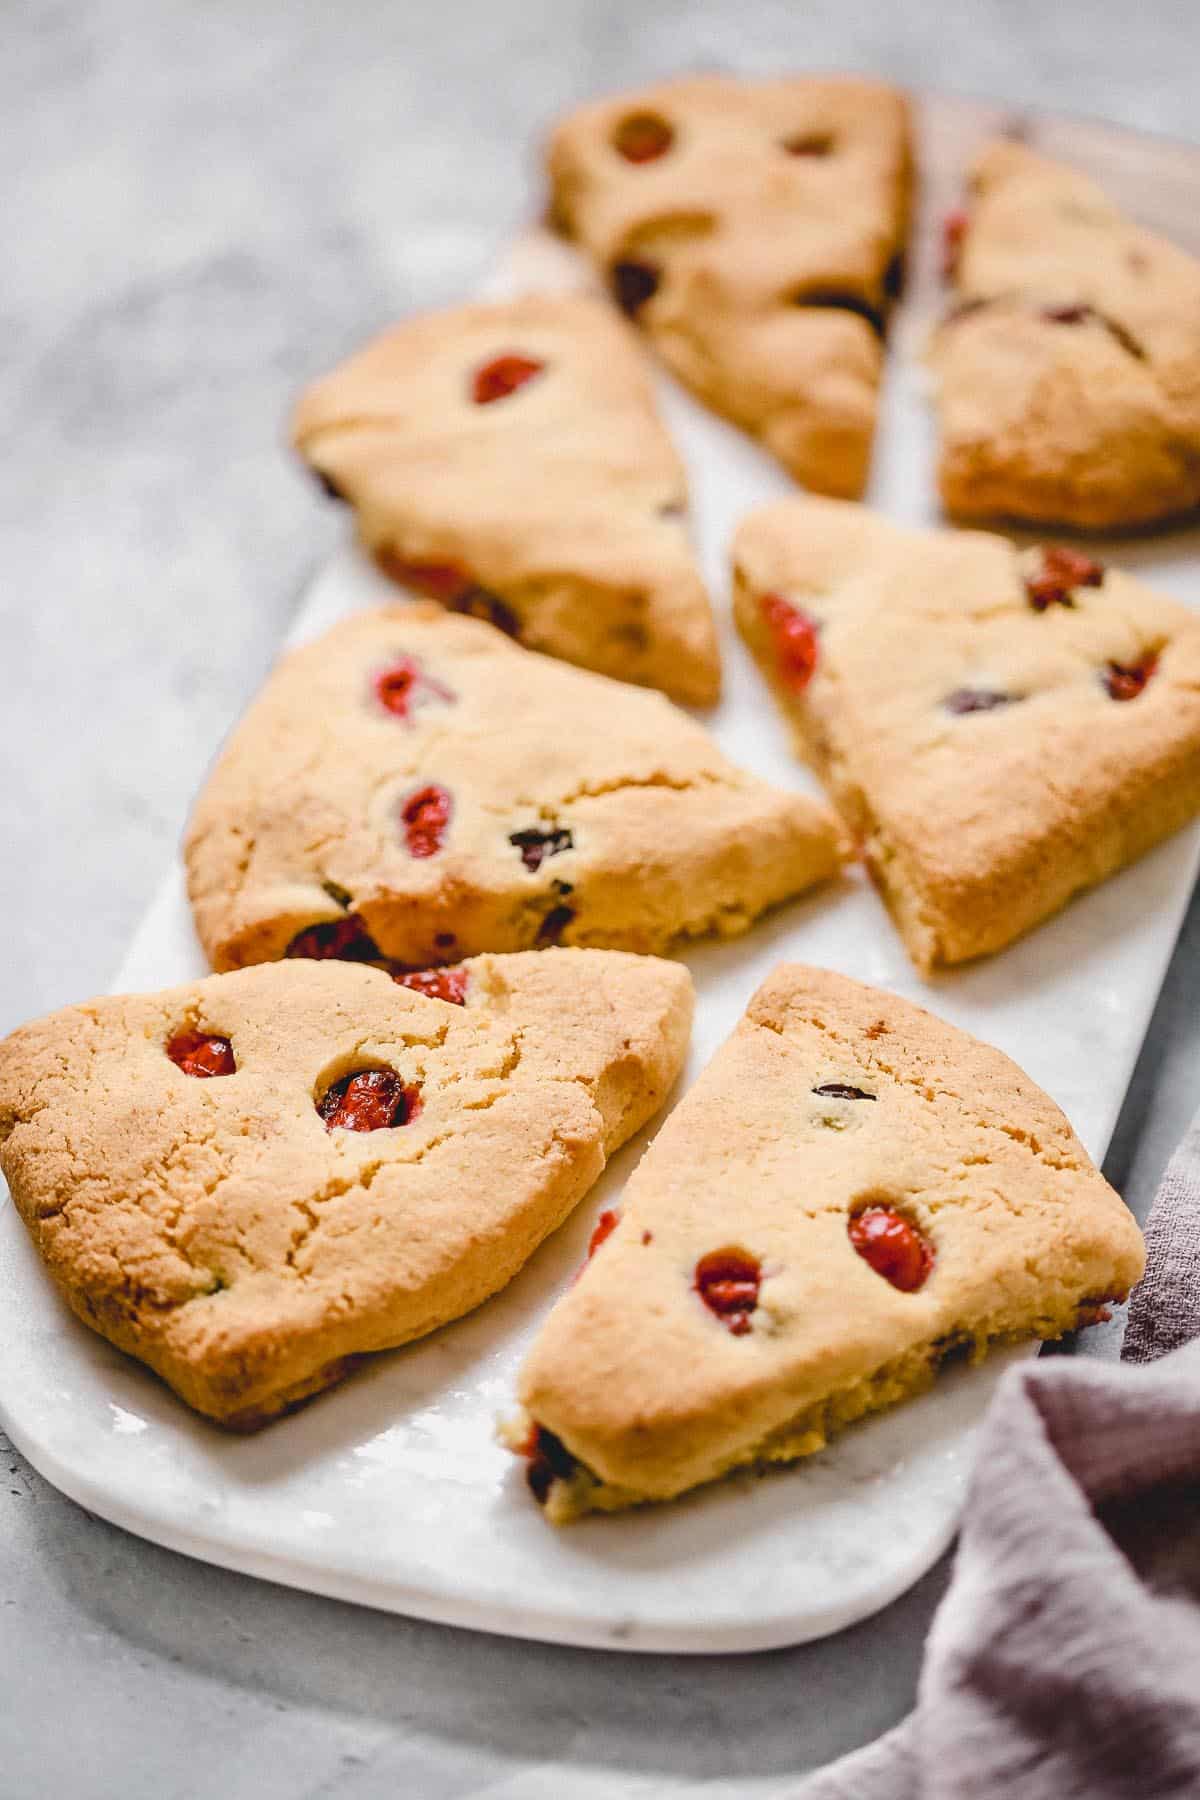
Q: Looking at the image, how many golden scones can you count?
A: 7